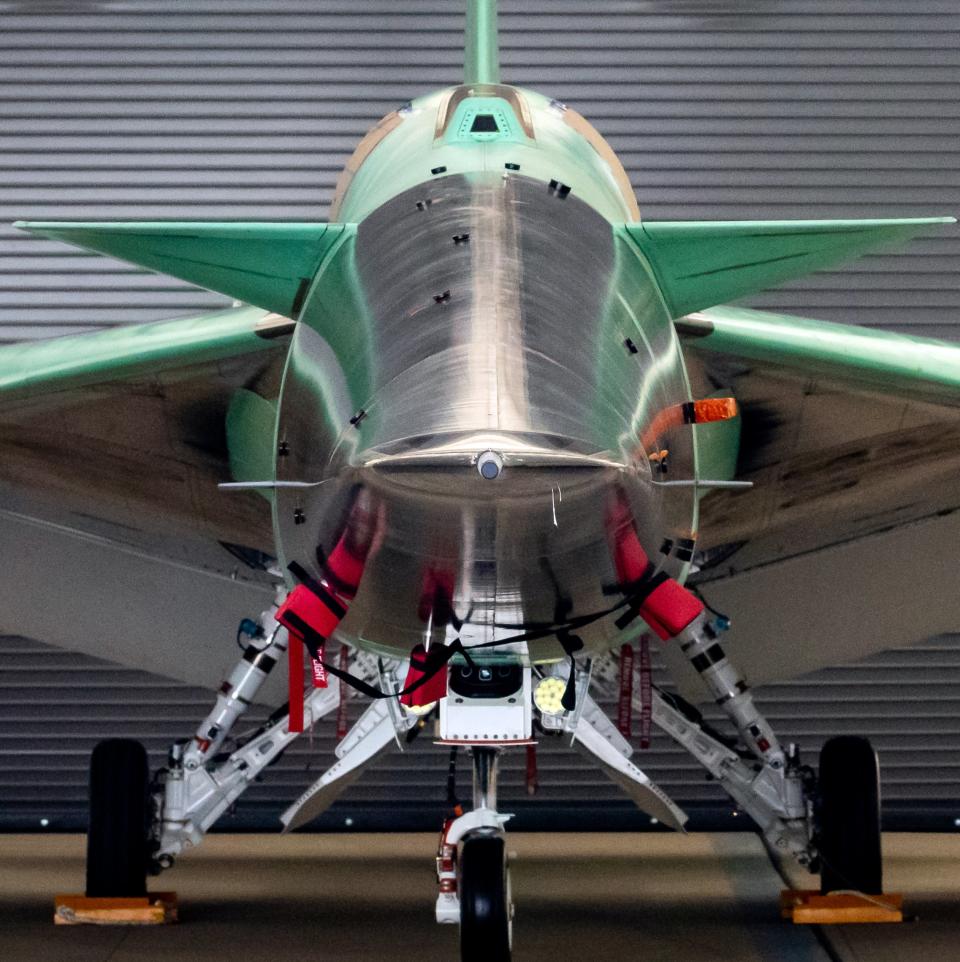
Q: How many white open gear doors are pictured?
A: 2